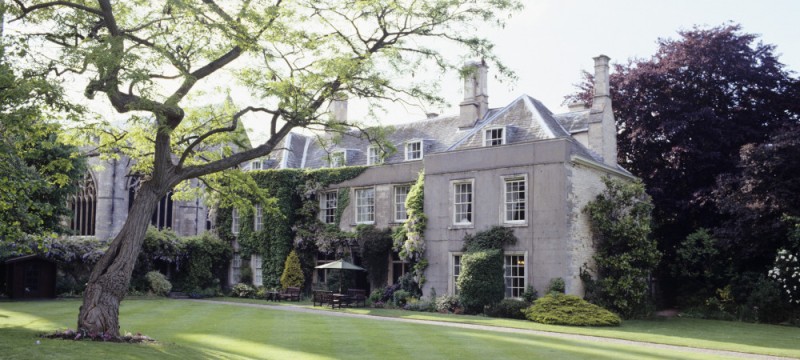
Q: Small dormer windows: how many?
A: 5